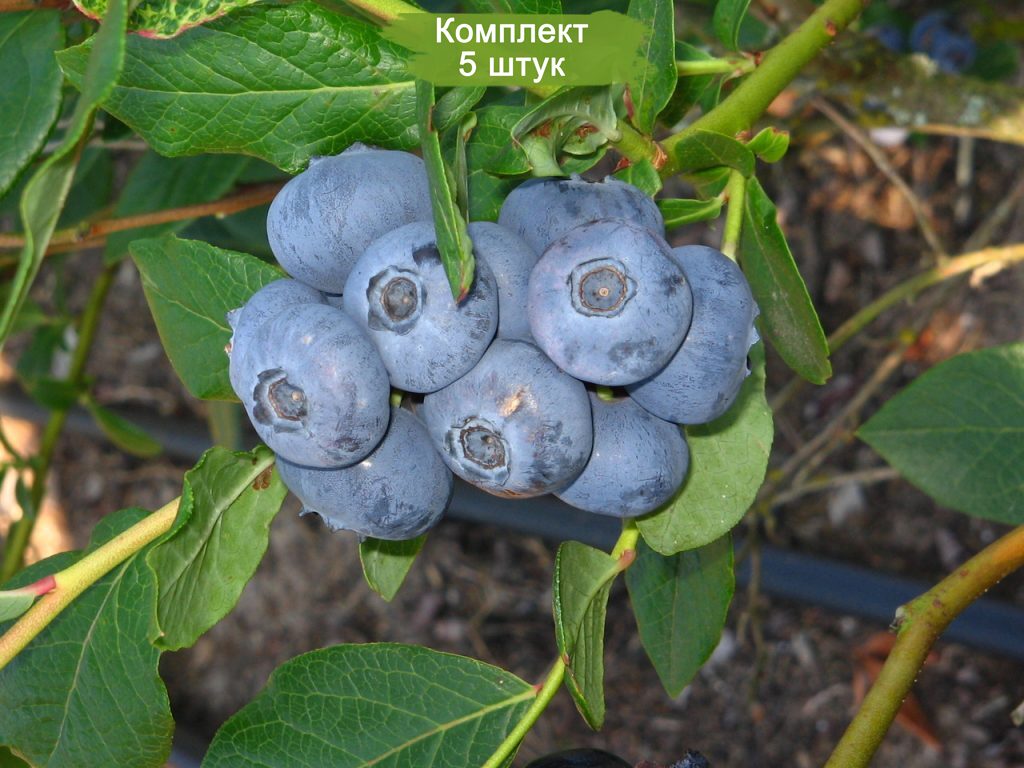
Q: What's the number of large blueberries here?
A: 11